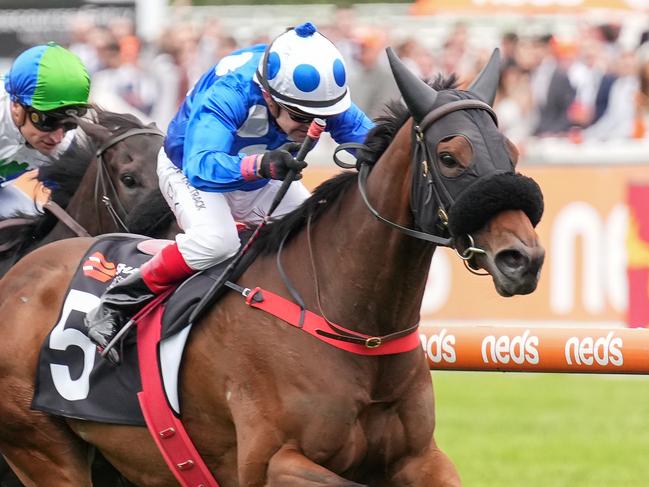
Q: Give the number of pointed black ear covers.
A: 2